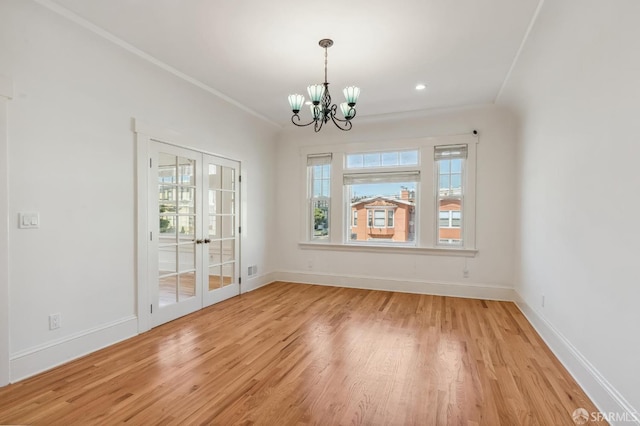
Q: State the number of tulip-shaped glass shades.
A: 5